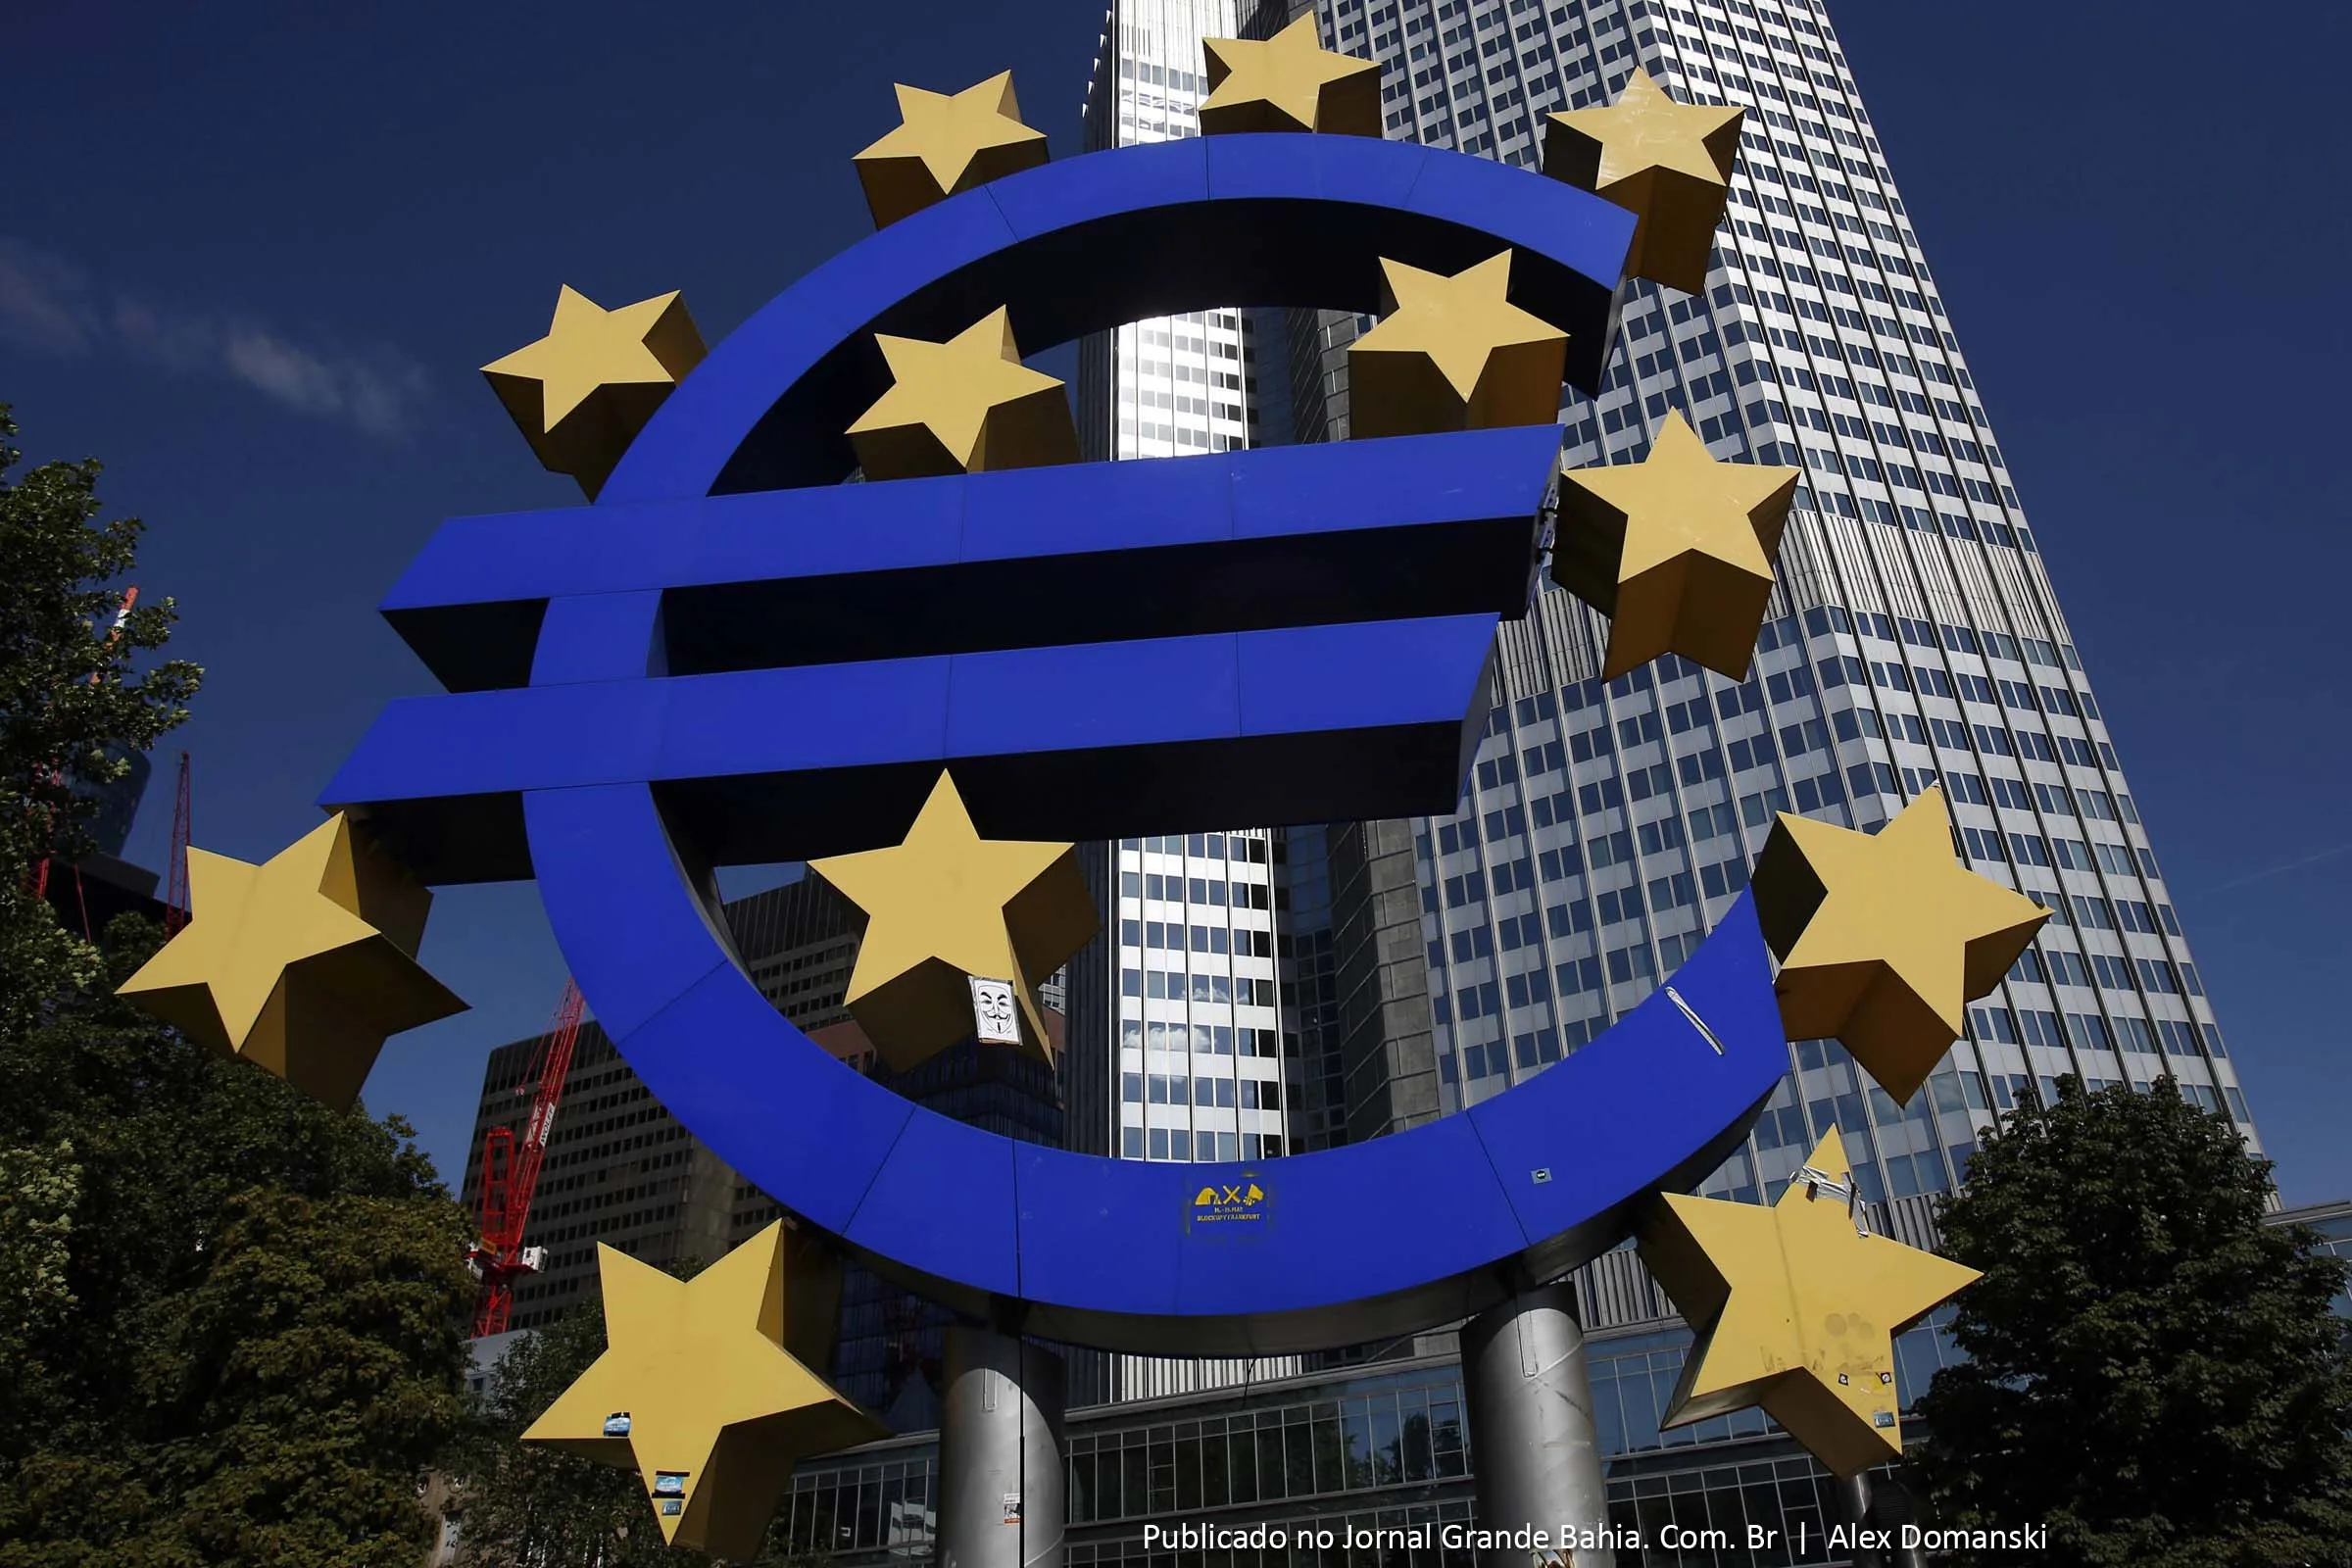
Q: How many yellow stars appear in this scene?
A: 12